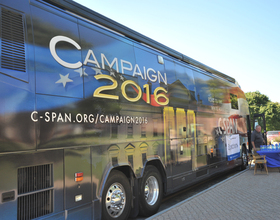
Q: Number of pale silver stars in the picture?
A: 5